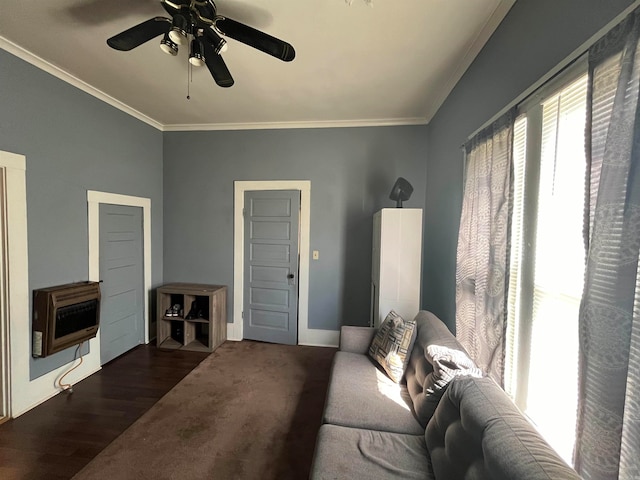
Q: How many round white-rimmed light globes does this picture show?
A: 4